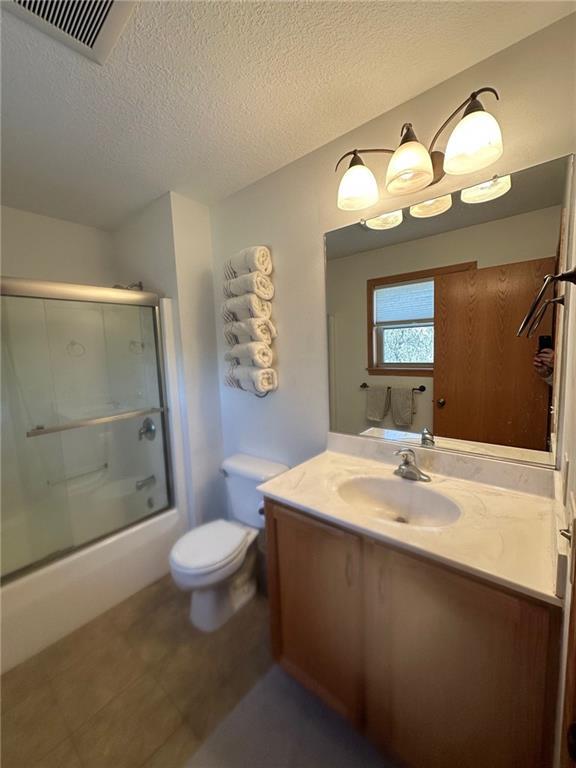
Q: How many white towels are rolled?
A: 6